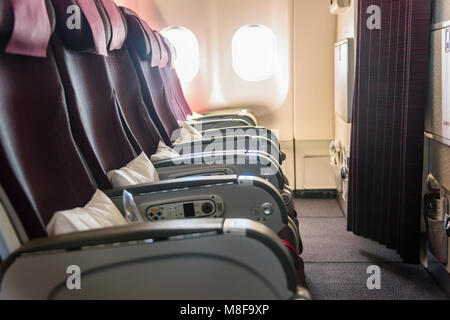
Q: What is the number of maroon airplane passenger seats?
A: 6